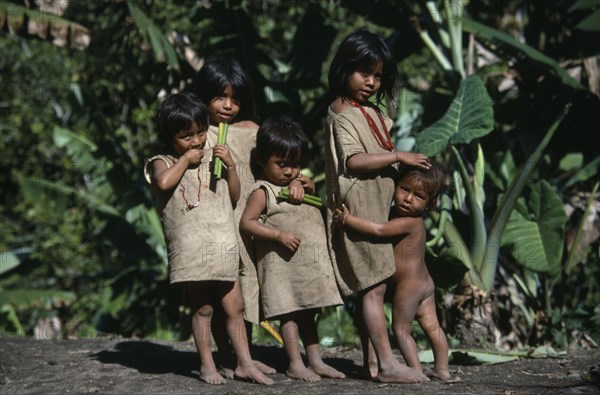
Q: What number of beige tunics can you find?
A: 4